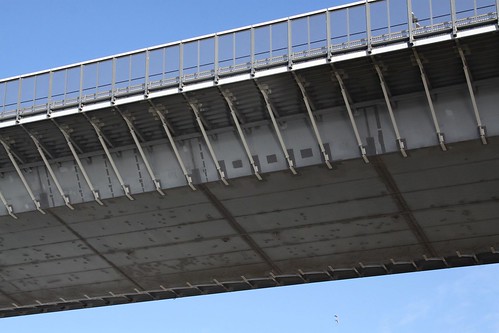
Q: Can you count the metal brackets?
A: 15